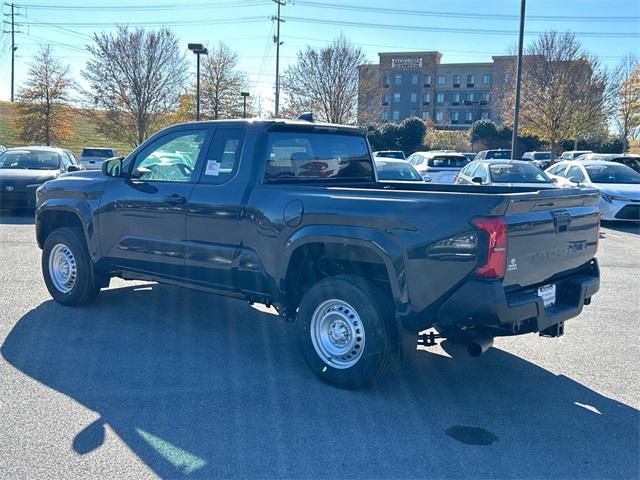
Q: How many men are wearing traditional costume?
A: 0